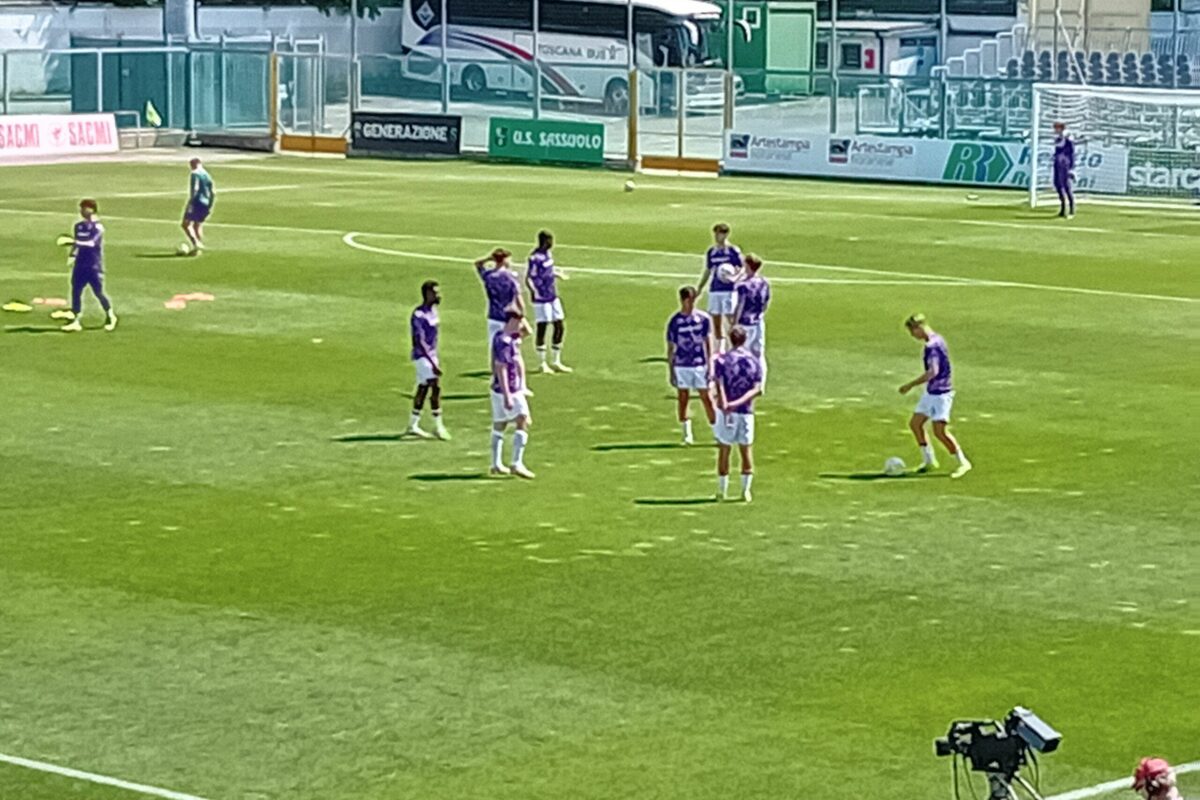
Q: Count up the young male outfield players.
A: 9